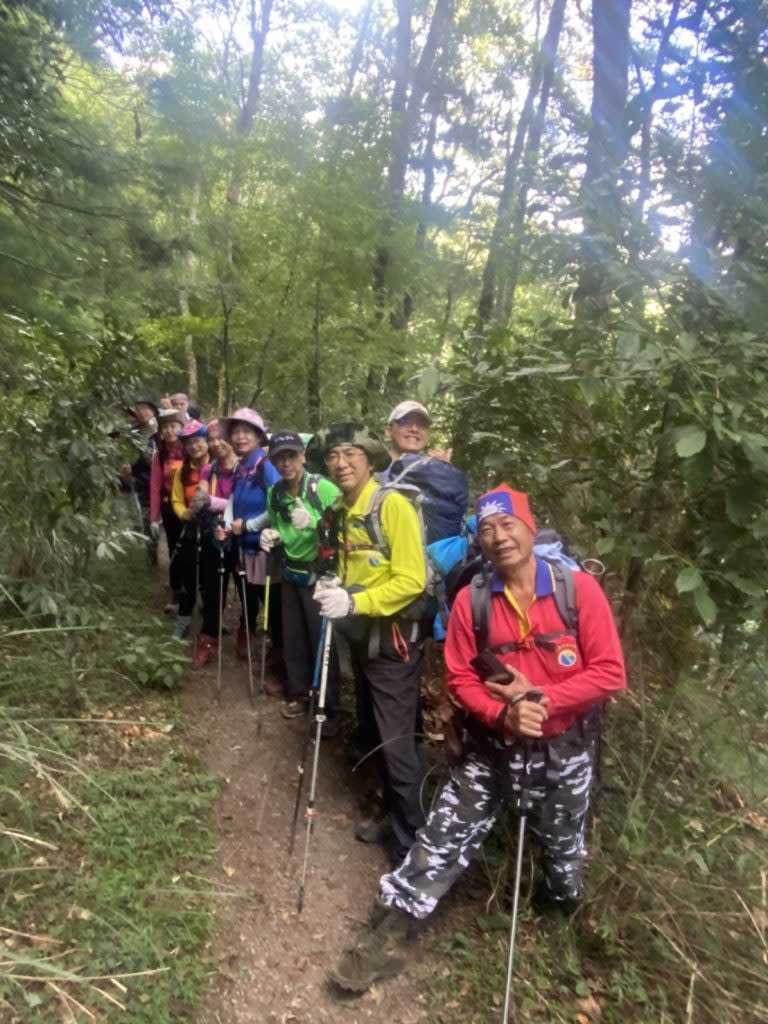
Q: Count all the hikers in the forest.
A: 11